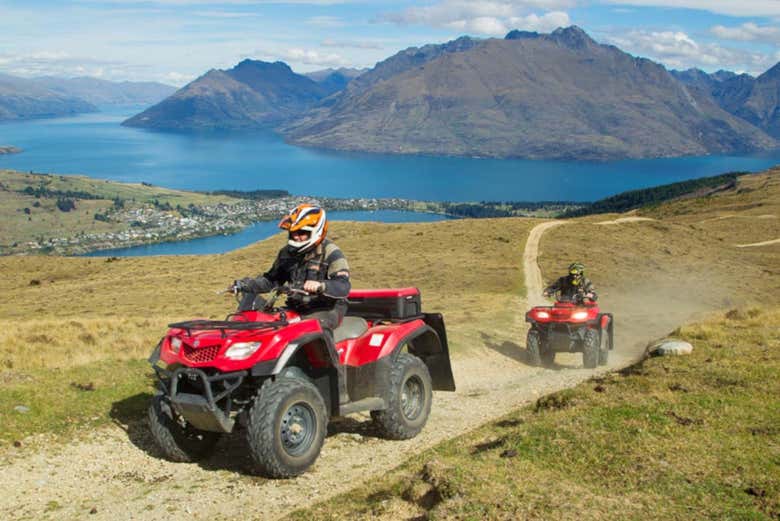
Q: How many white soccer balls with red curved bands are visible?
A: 0